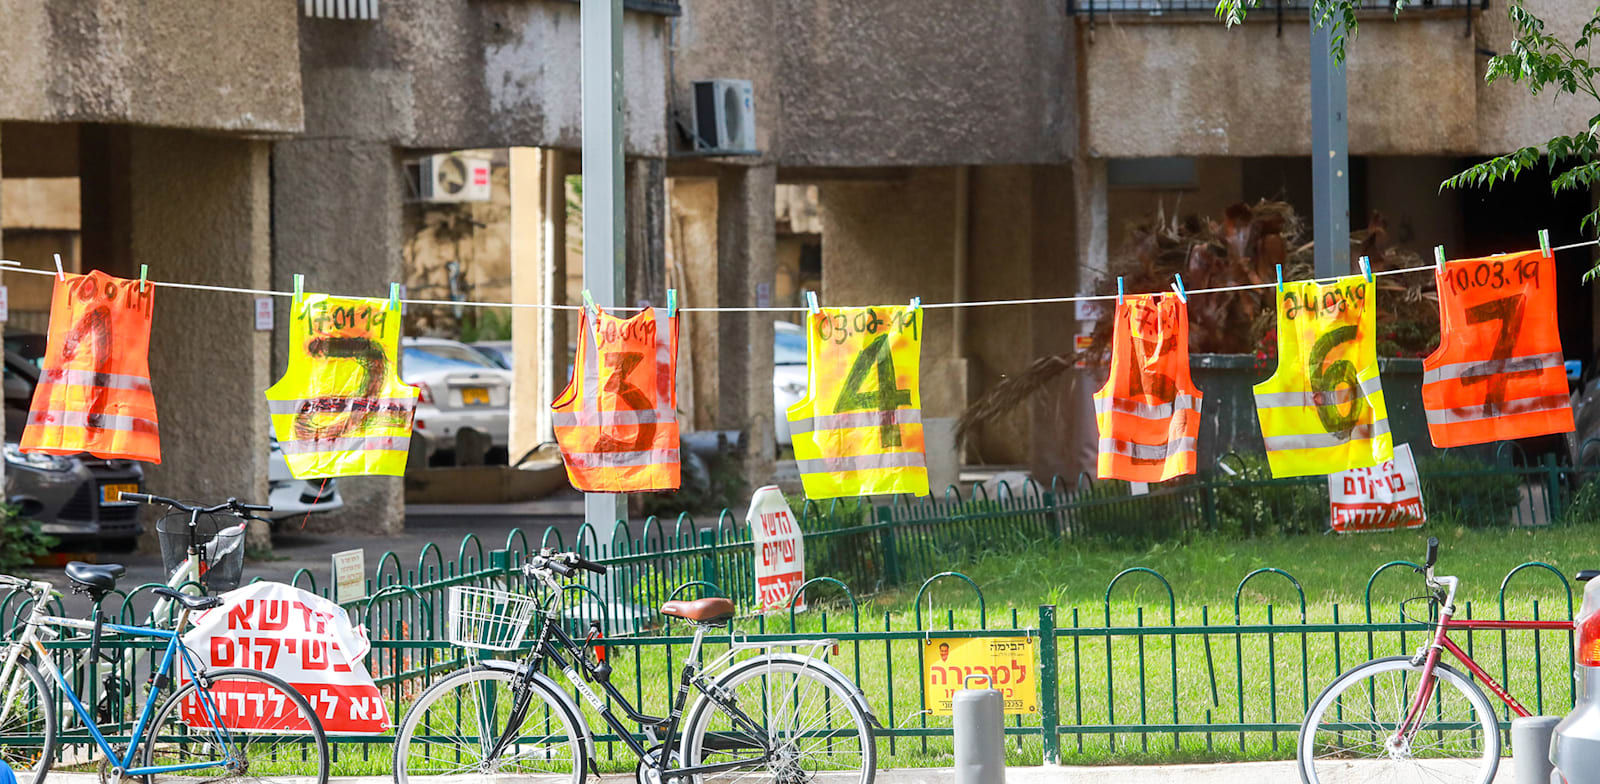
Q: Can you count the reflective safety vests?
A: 7